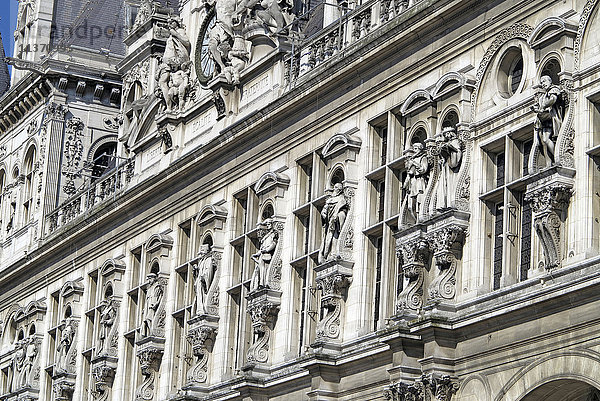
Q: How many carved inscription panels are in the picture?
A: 3